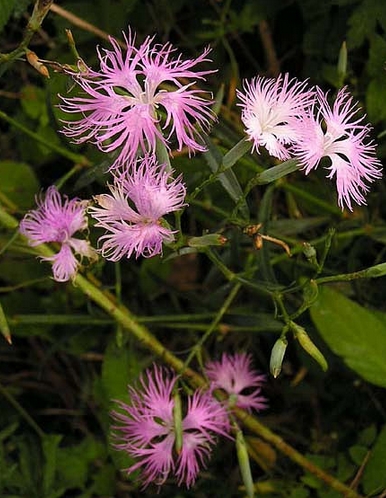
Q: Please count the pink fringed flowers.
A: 7